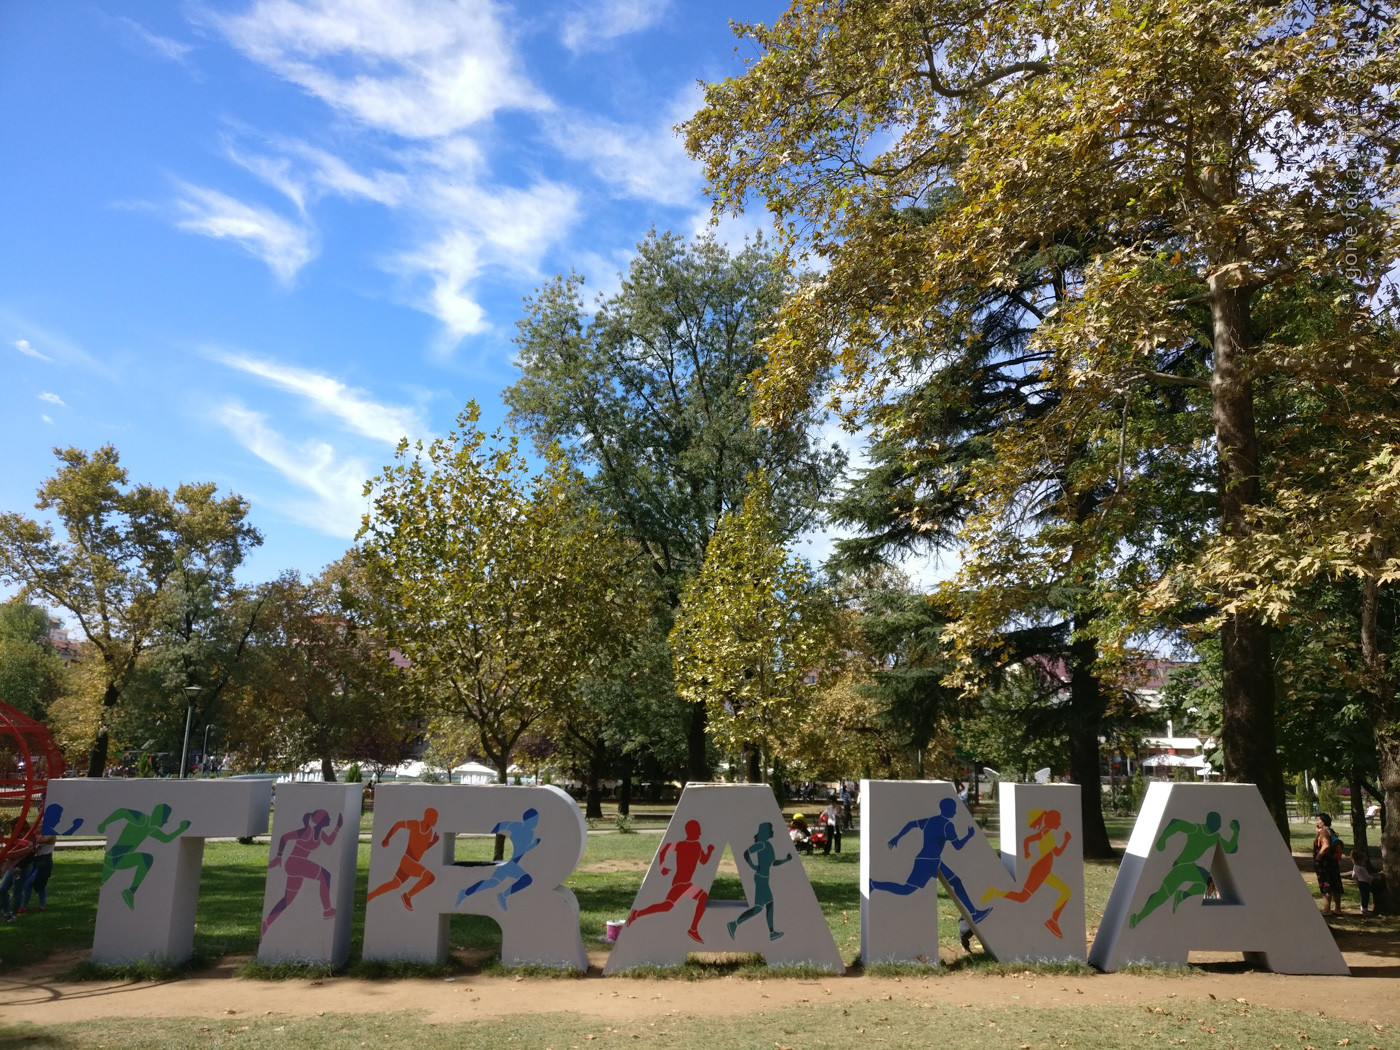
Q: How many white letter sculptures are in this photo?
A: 6